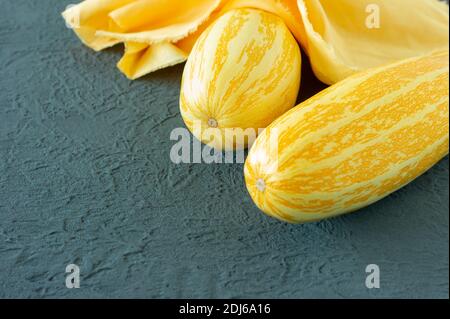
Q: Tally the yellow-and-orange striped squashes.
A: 2